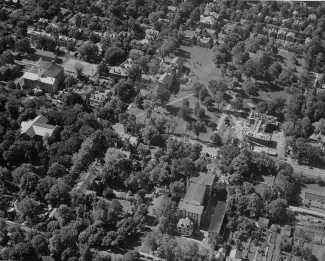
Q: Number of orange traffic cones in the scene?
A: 0